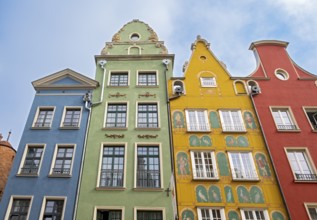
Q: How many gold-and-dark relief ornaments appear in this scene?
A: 4